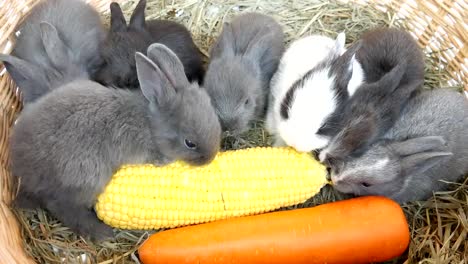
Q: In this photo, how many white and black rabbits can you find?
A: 1